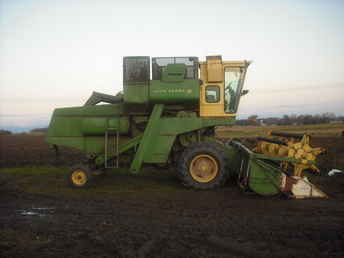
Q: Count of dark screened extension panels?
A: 2